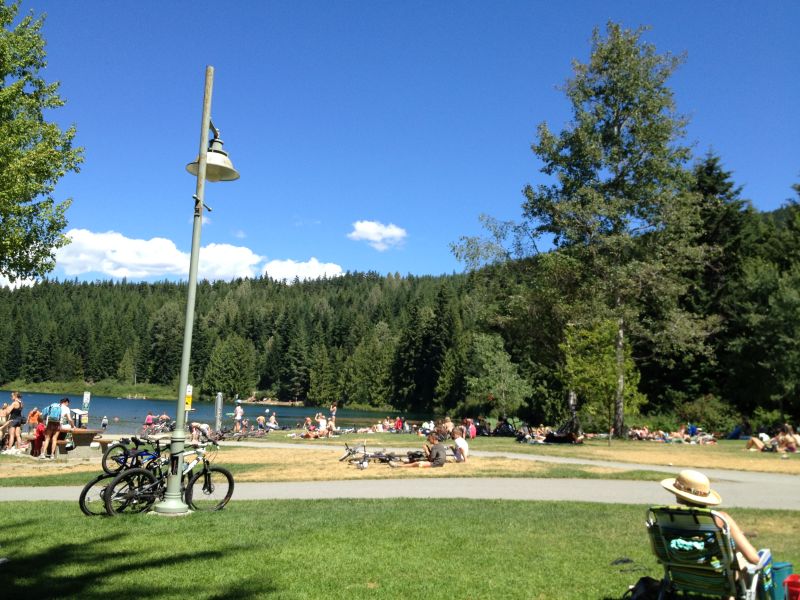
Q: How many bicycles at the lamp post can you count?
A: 3